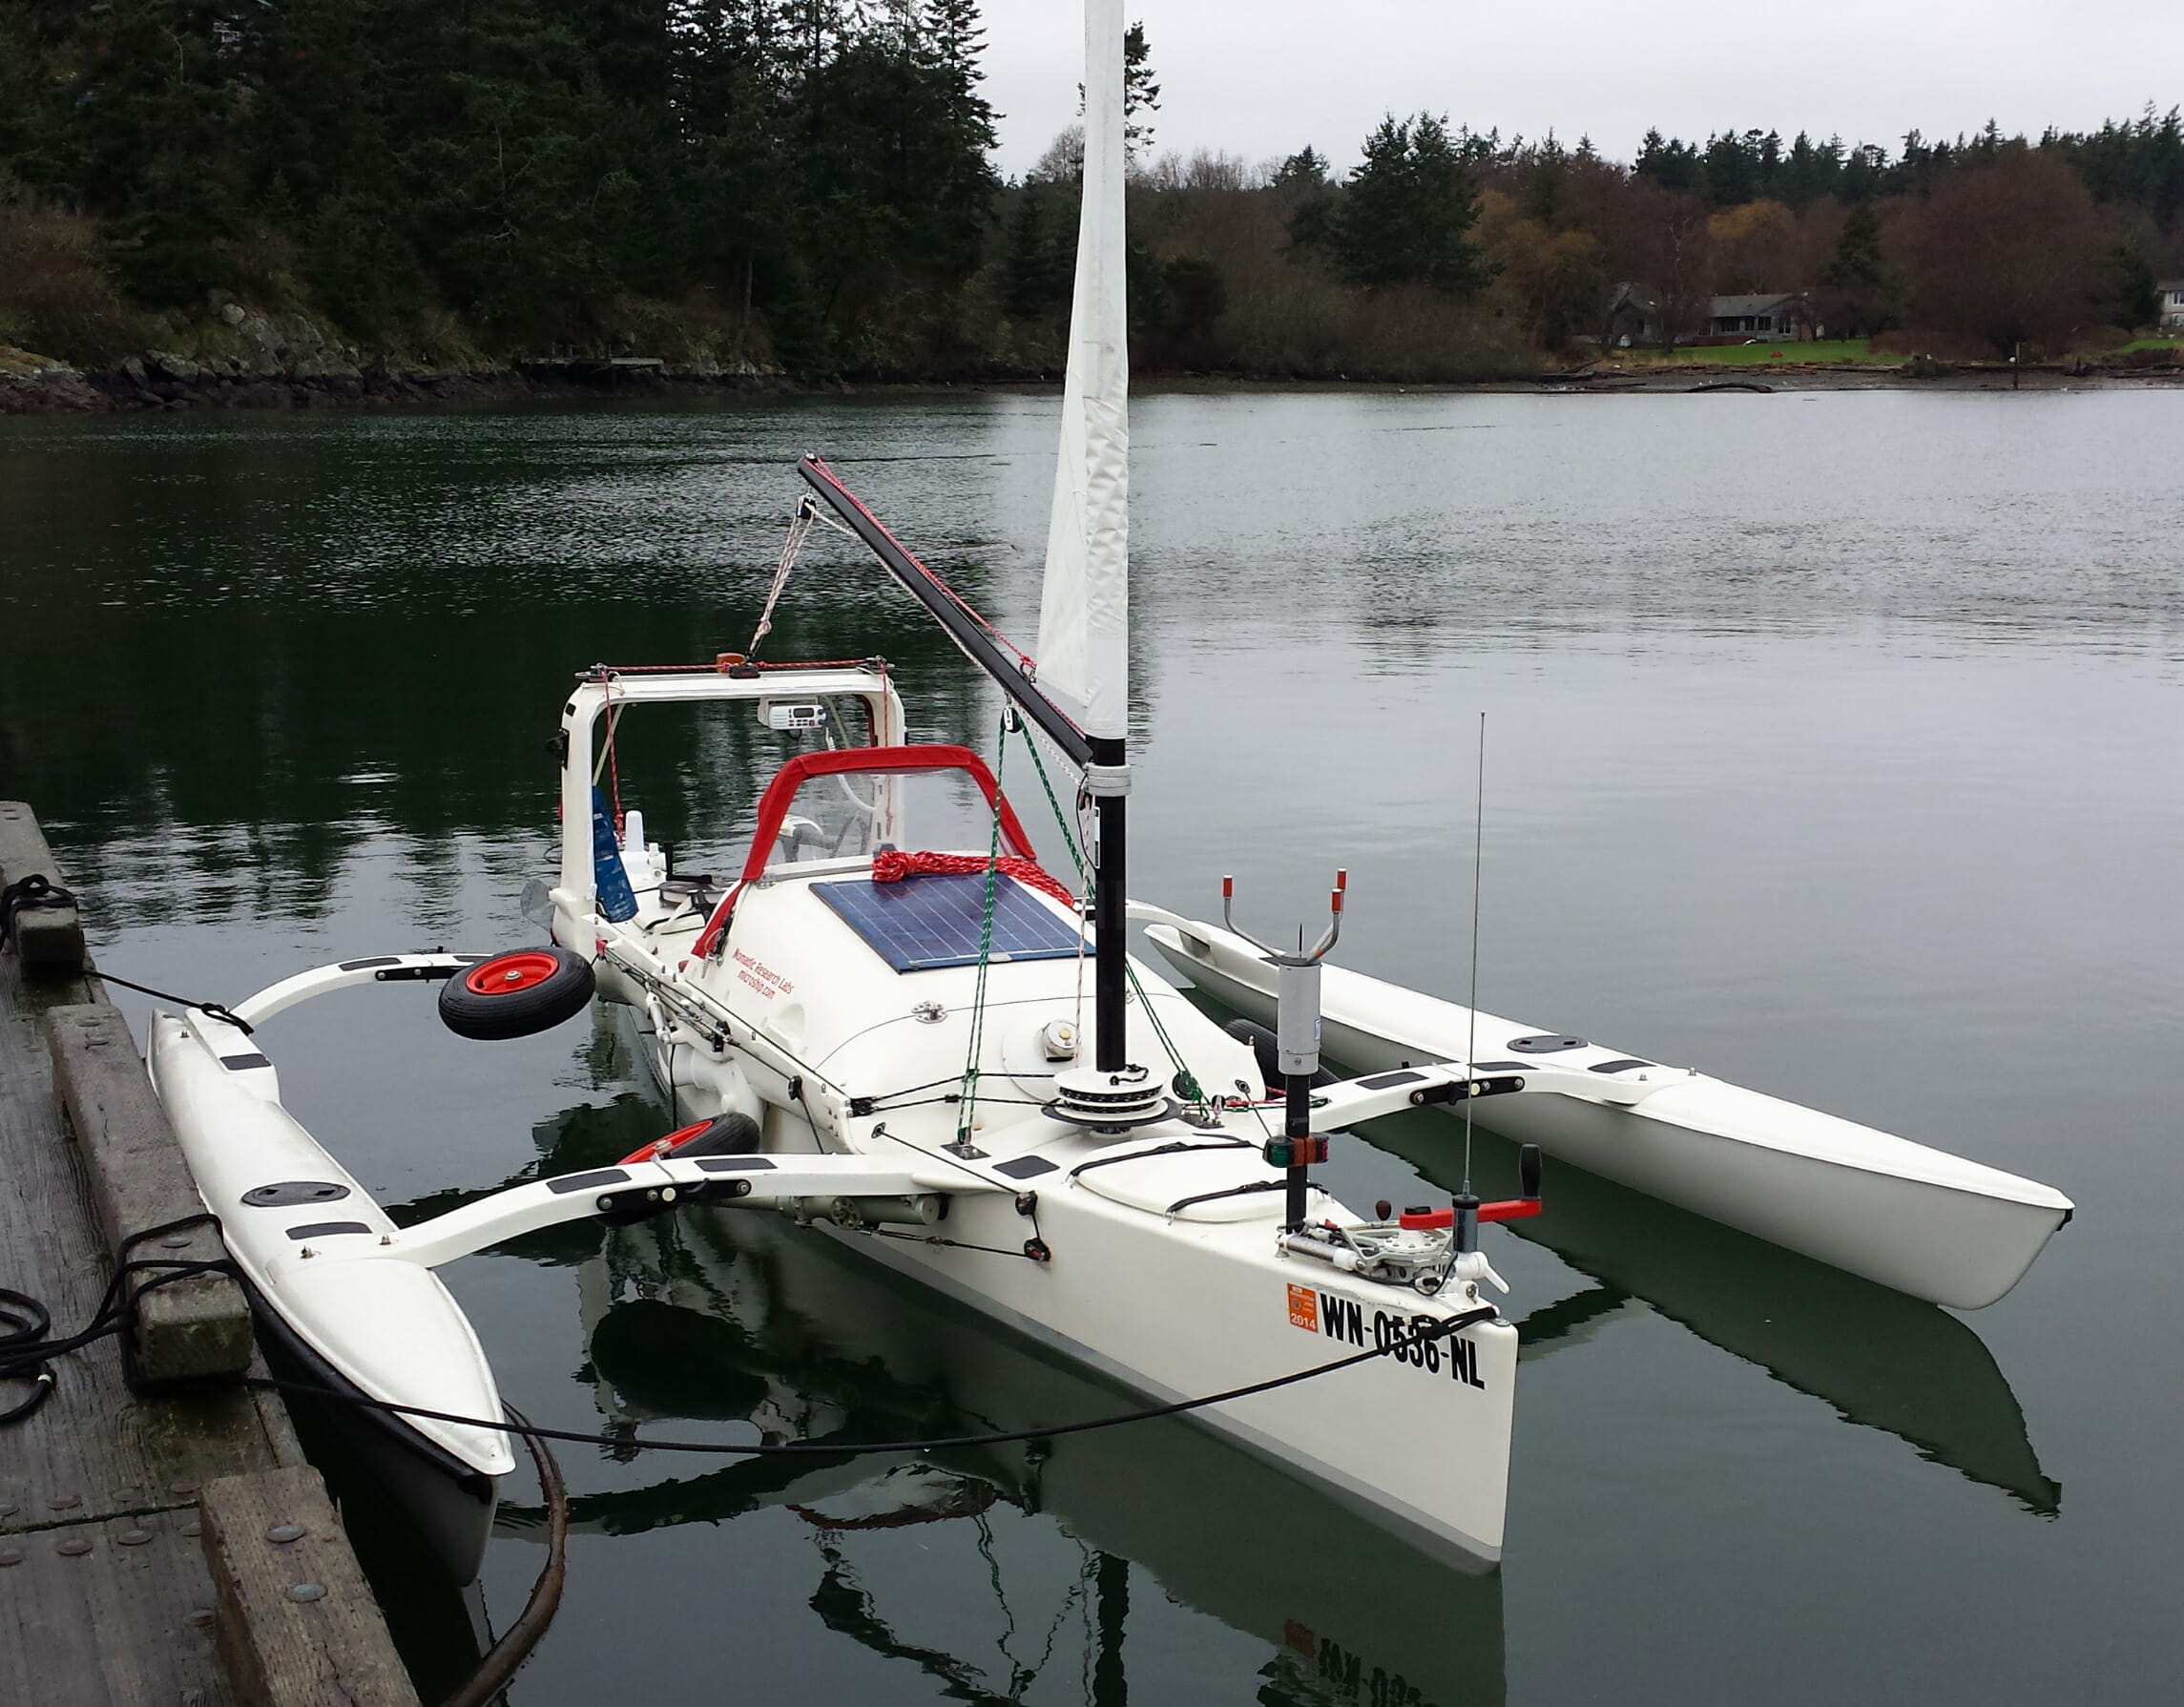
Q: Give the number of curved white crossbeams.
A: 4